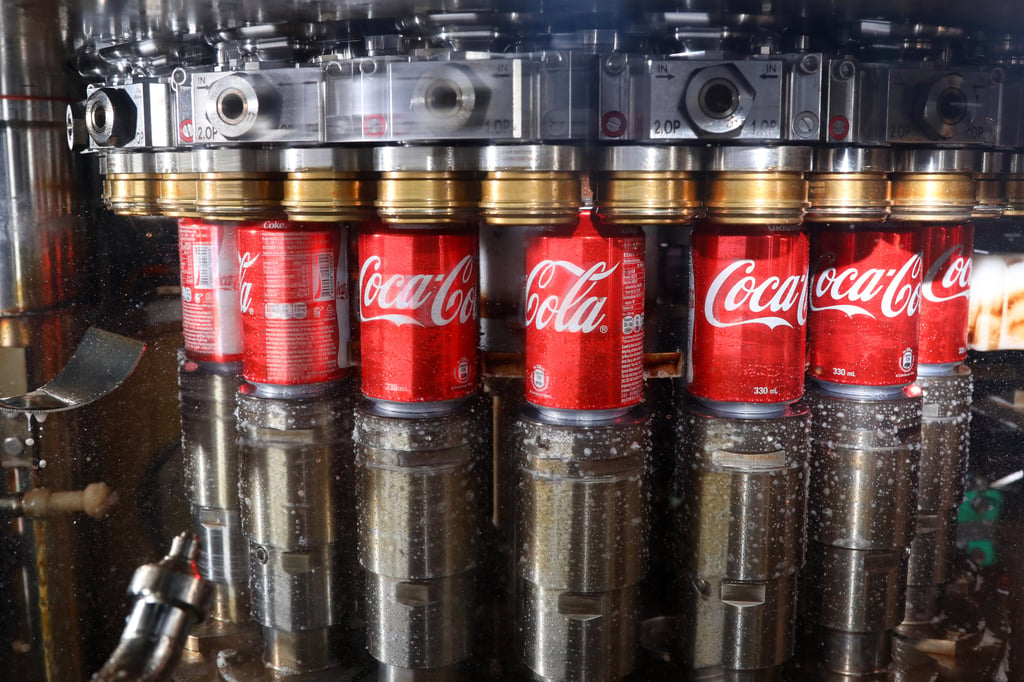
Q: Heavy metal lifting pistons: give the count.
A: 7